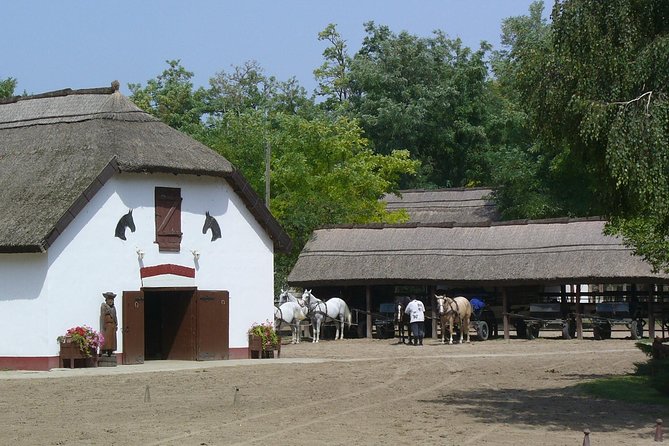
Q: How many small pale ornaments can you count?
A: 2